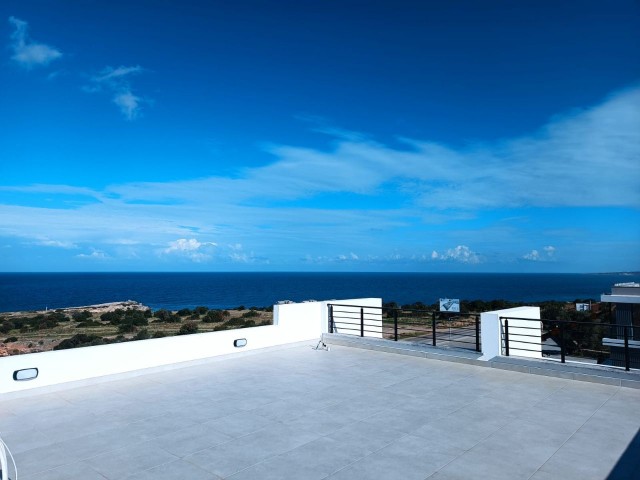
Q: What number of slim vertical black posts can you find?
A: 8